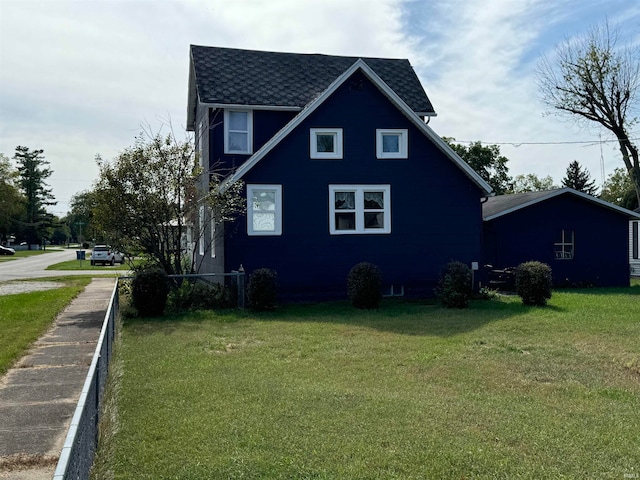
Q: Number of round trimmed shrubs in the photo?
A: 5